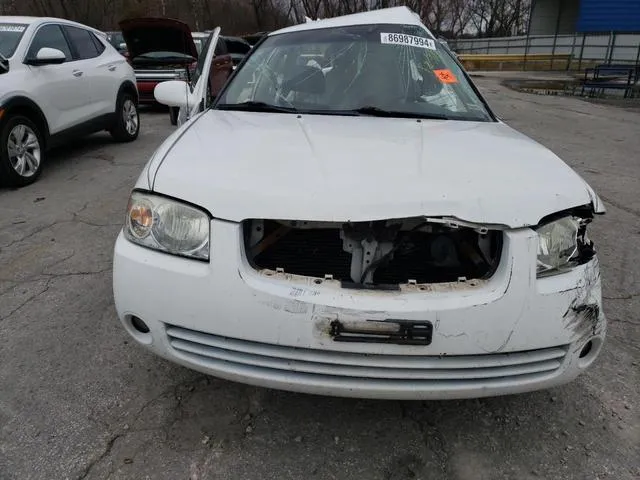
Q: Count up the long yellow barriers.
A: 1